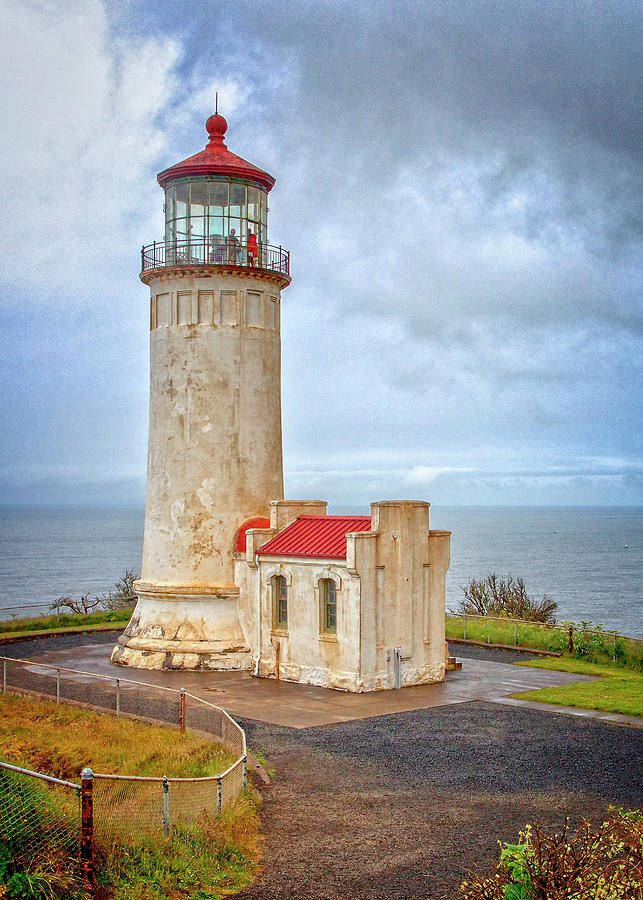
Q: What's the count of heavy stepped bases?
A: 1